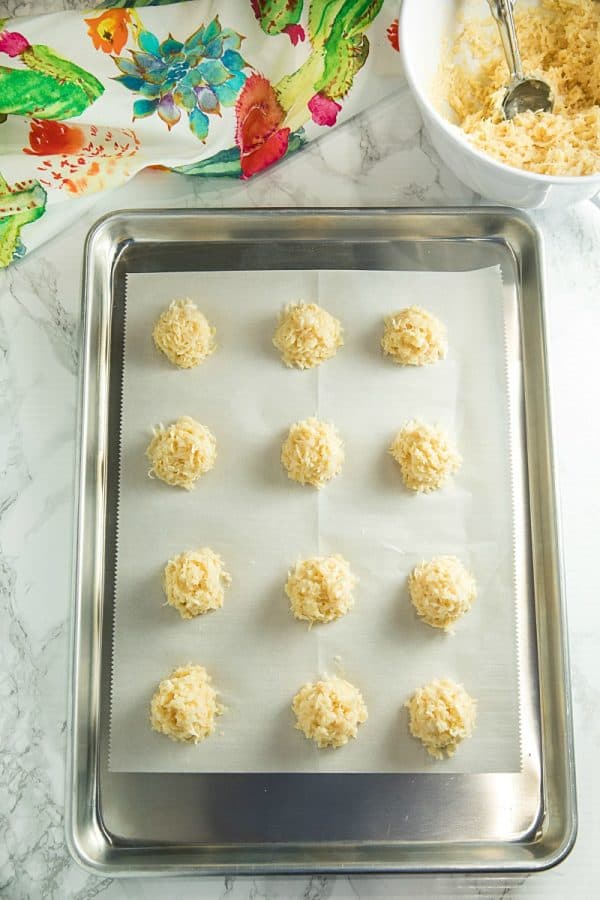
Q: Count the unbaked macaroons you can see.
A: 12